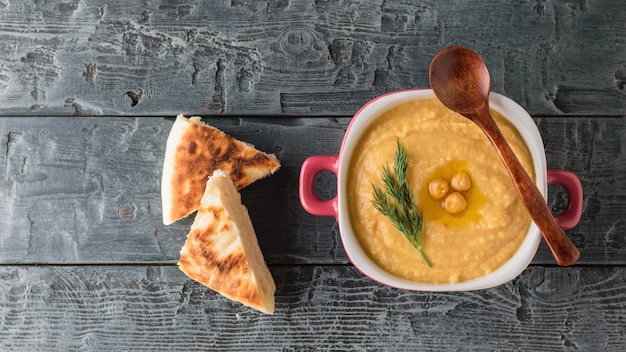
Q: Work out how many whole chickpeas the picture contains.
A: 3